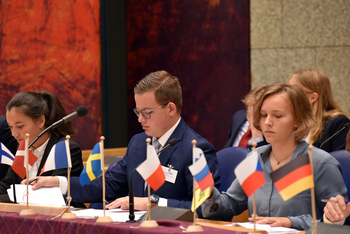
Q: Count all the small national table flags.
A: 8